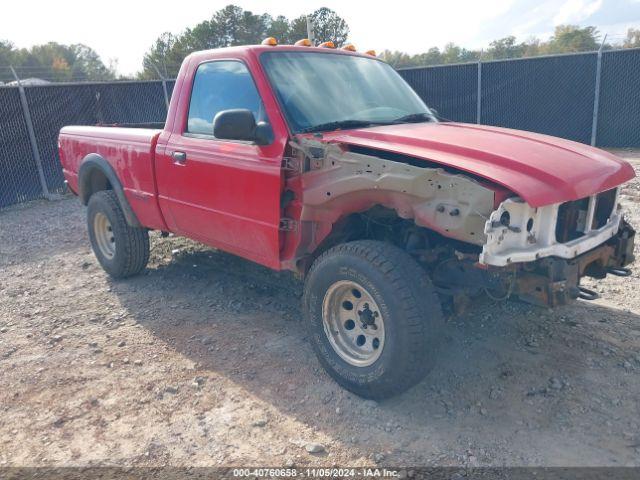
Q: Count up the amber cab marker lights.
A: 5